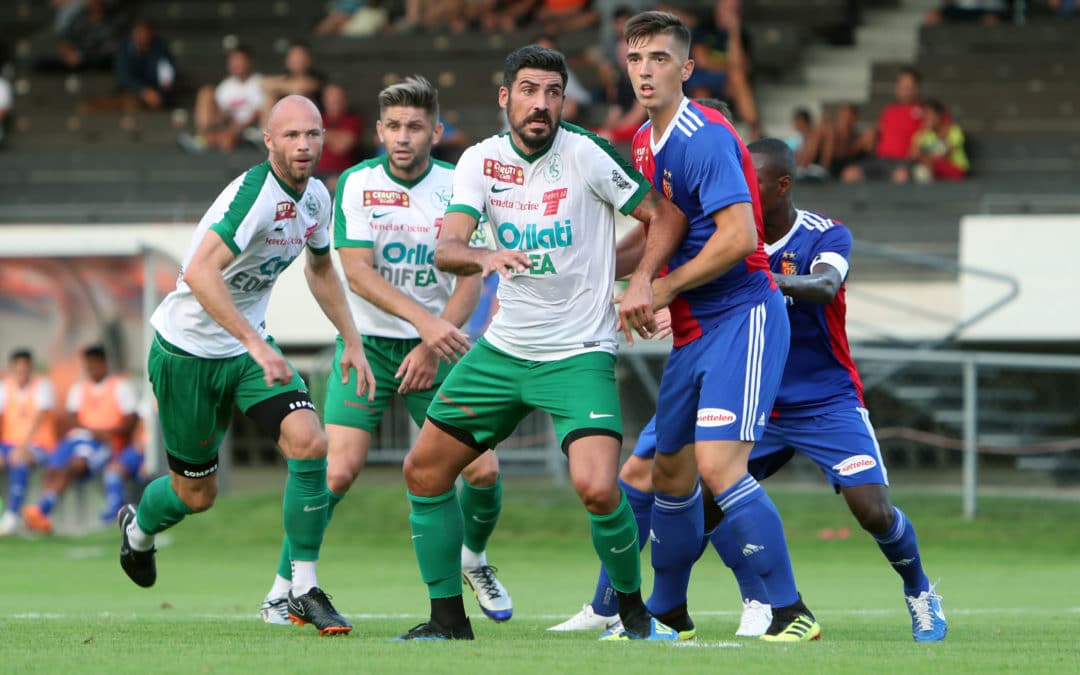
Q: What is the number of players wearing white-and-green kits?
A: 3